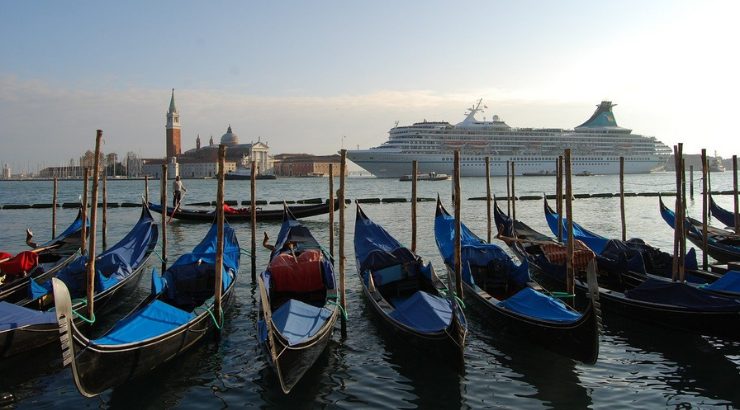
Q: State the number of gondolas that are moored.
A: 10